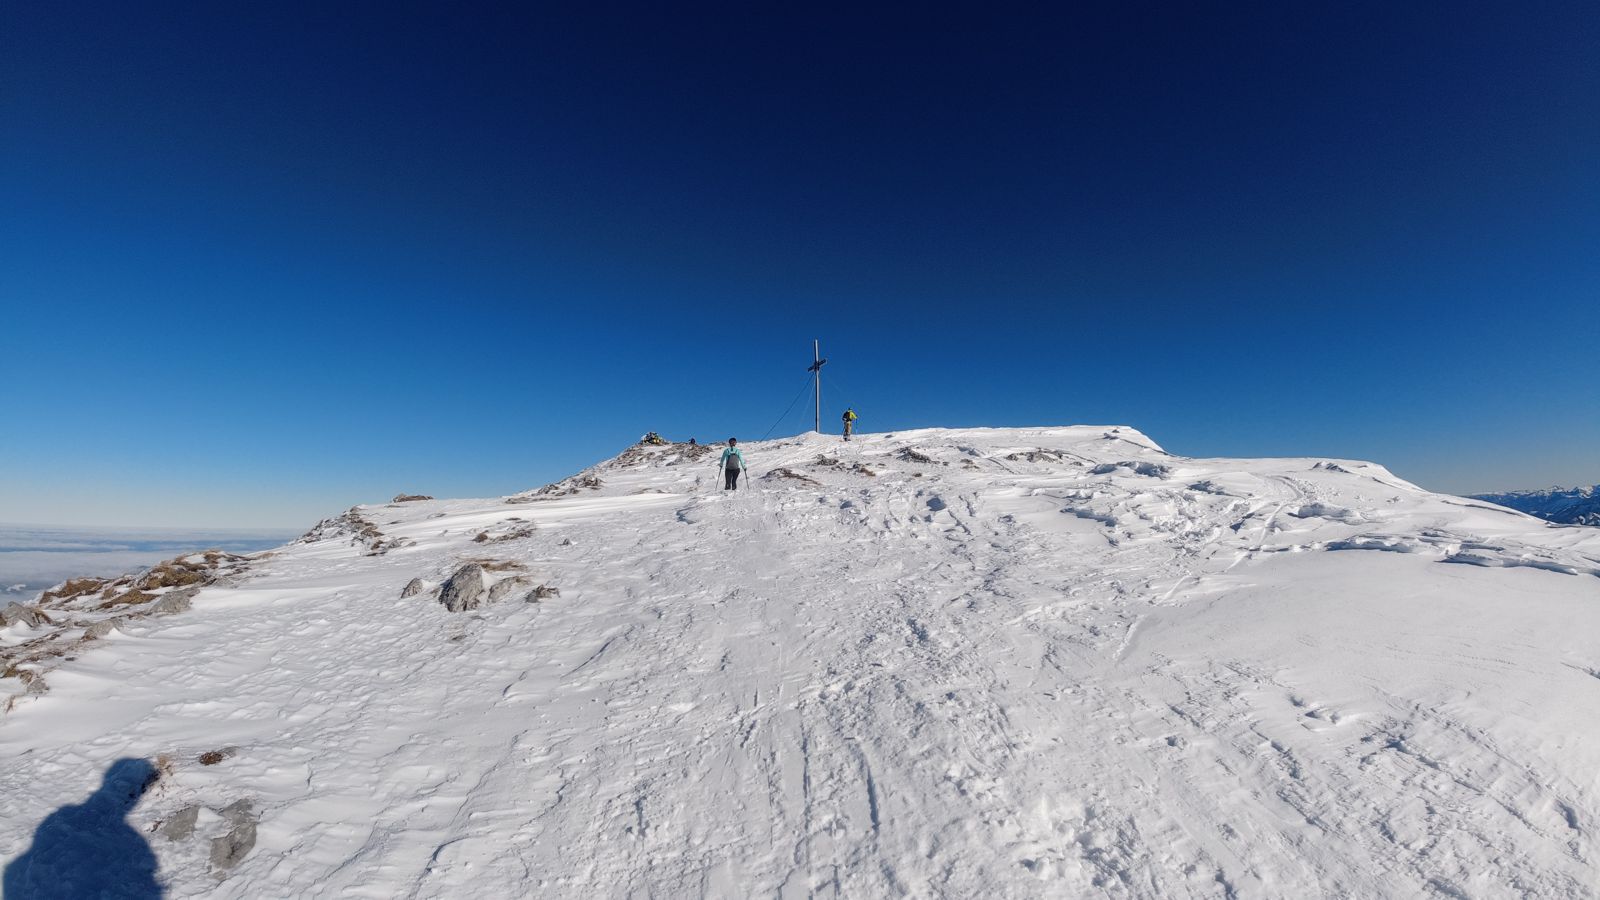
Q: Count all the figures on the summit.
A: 2